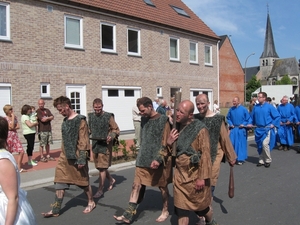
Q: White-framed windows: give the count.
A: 9